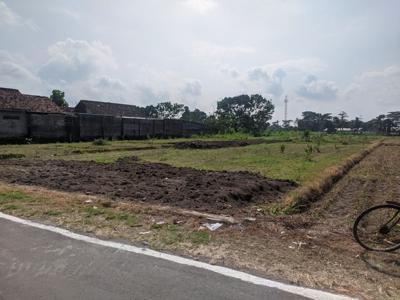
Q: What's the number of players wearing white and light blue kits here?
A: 0